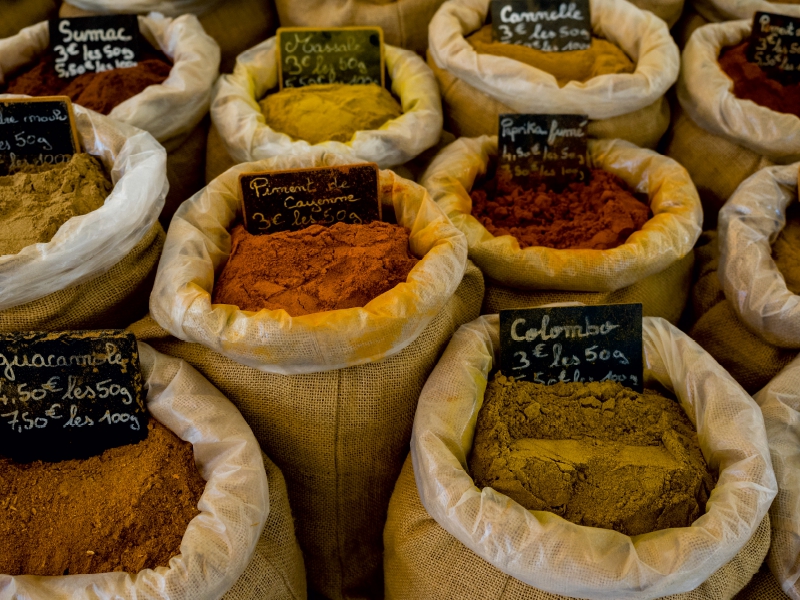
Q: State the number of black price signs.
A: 9